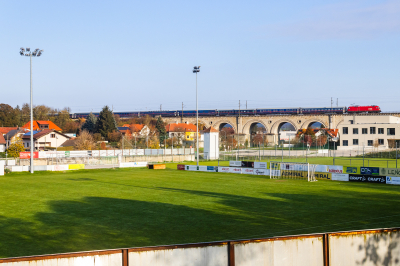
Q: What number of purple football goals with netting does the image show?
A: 0